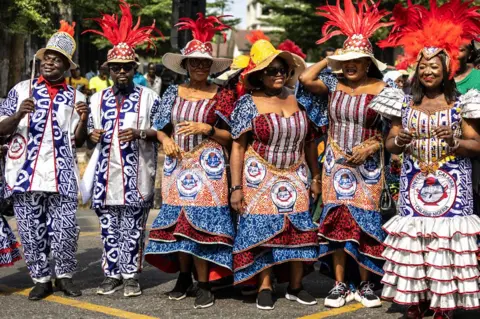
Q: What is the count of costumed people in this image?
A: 6